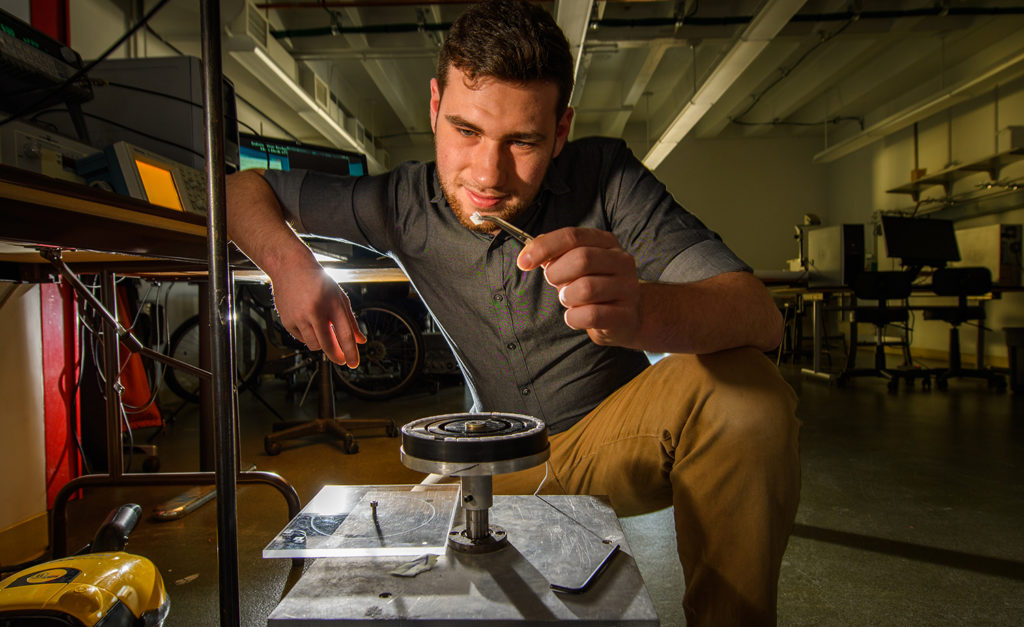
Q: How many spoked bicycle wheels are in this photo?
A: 2